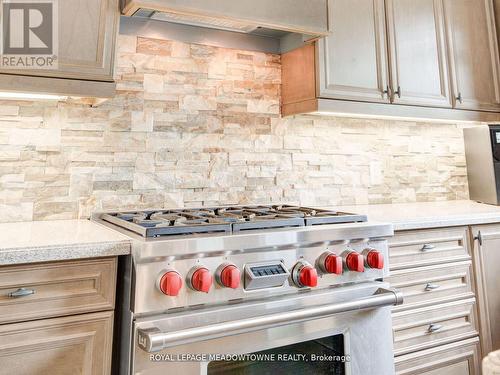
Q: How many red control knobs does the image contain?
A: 7